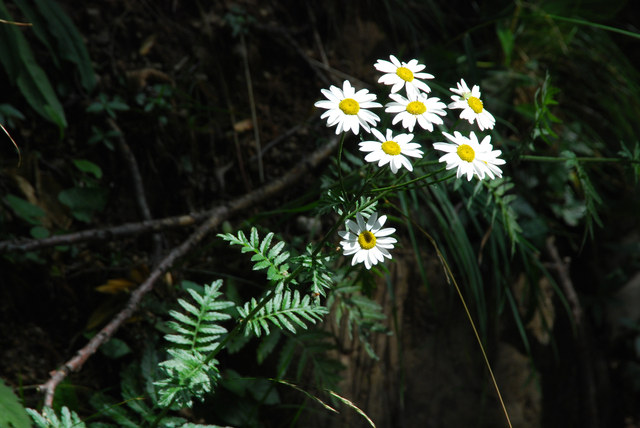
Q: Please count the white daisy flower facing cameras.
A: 7